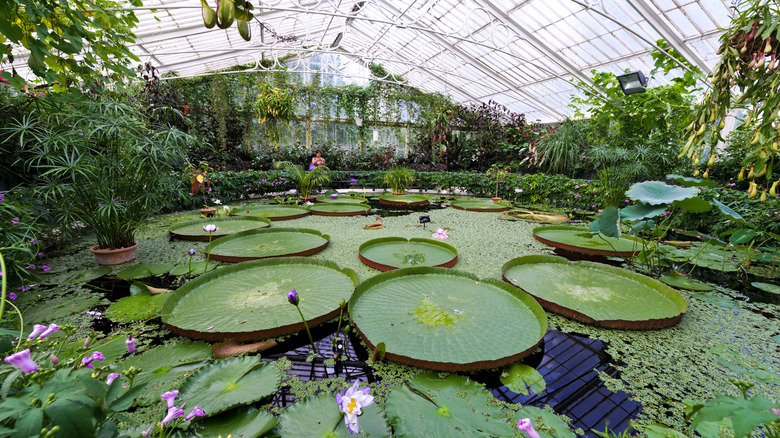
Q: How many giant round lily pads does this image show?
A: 12